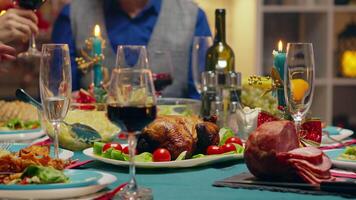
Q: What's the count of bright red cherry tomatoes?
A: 6